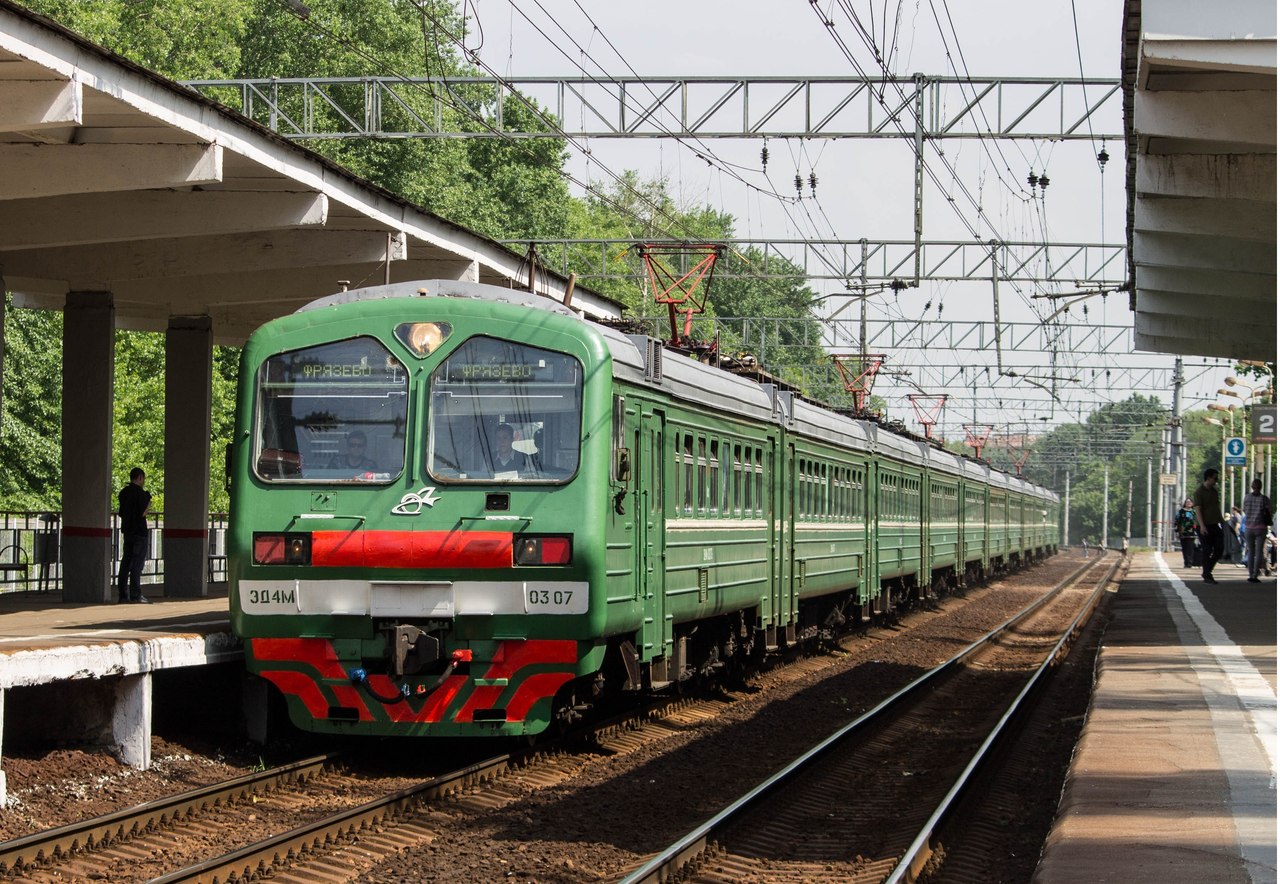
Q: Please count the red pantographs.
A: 5